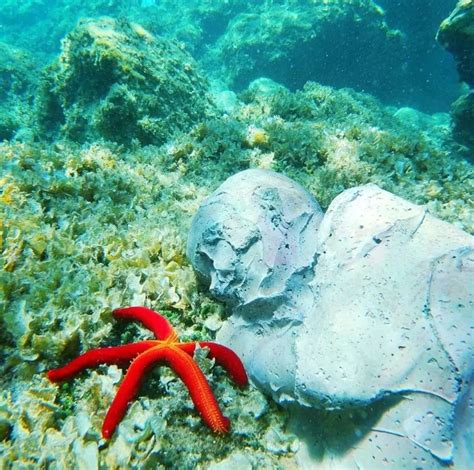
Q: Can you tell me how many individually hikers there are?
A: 0